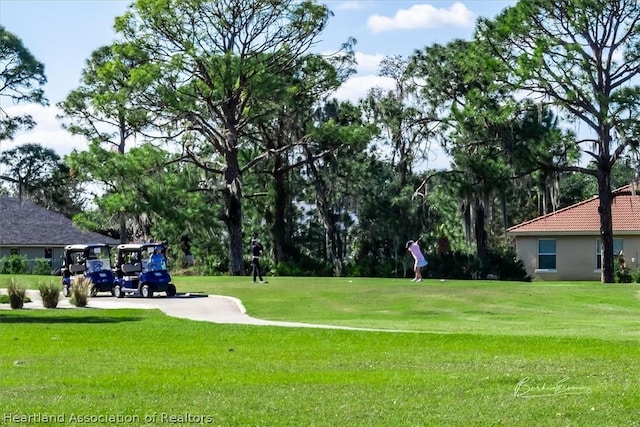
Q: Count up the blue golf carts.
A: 2